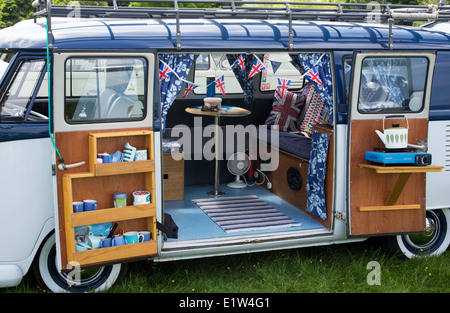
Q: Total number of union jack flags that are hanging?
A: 7